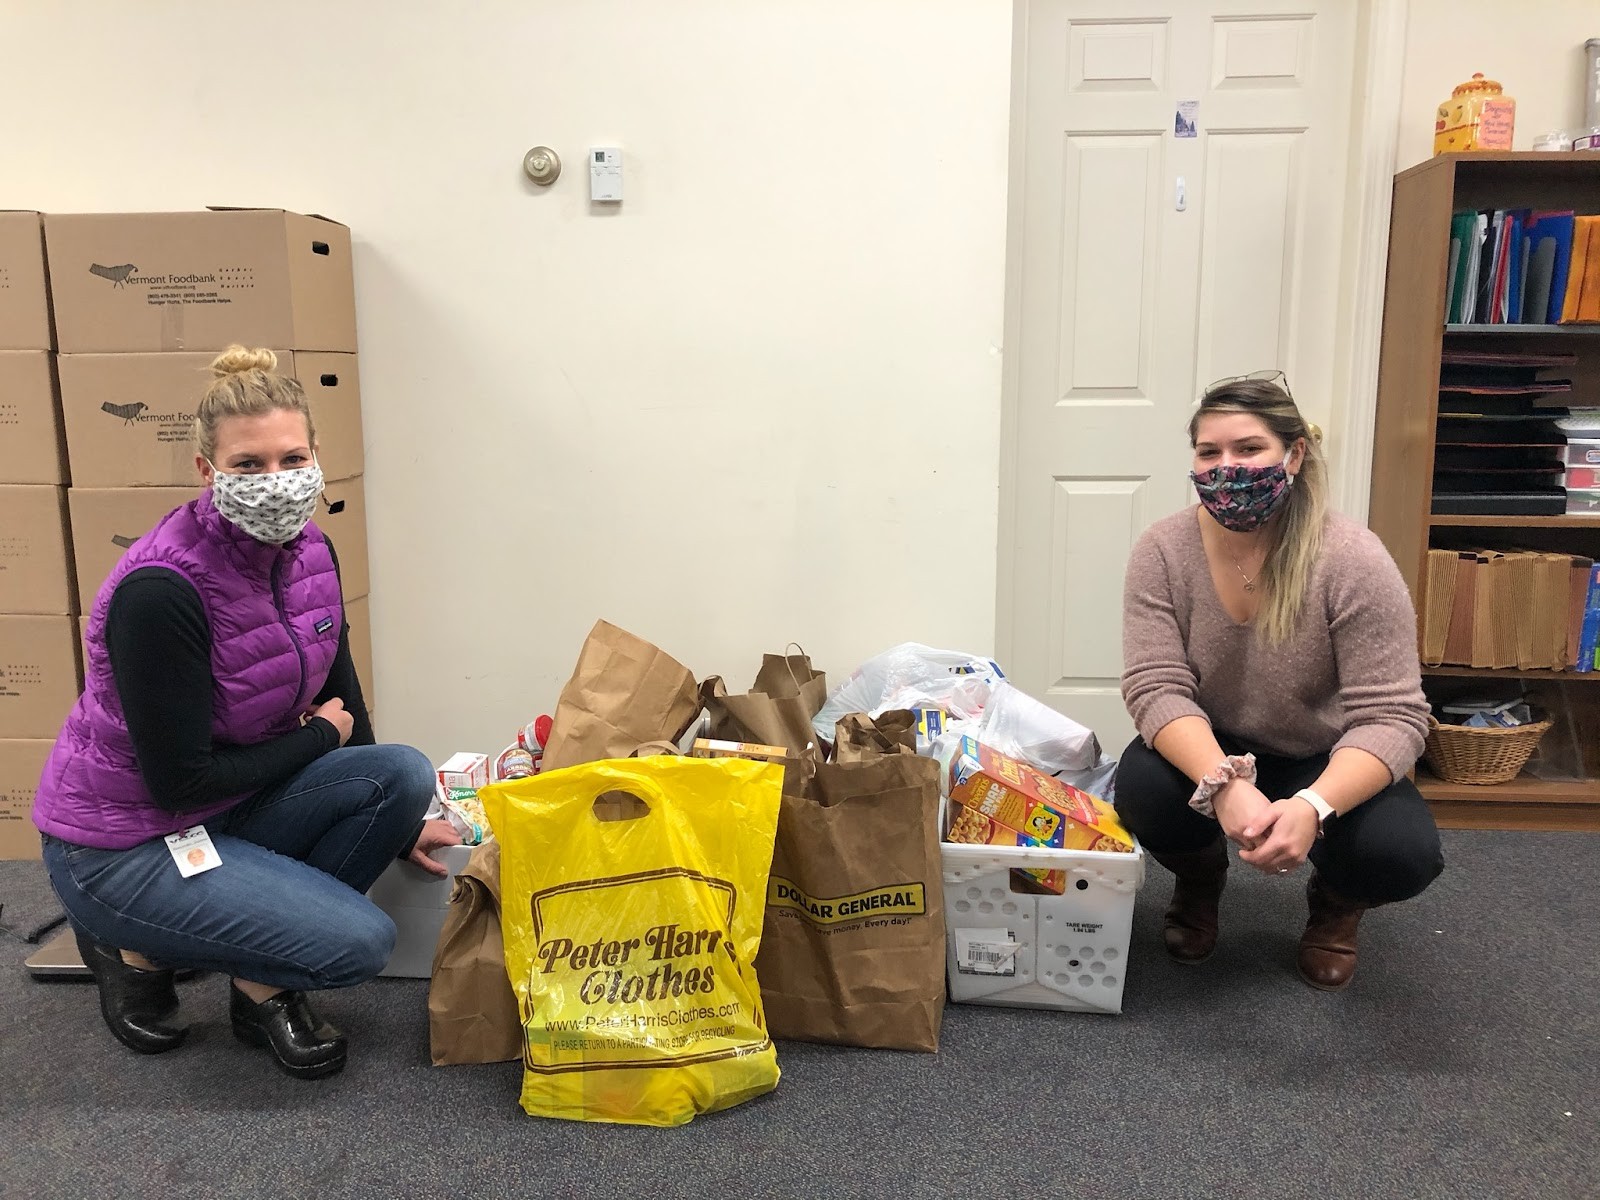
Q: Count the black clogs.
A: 2